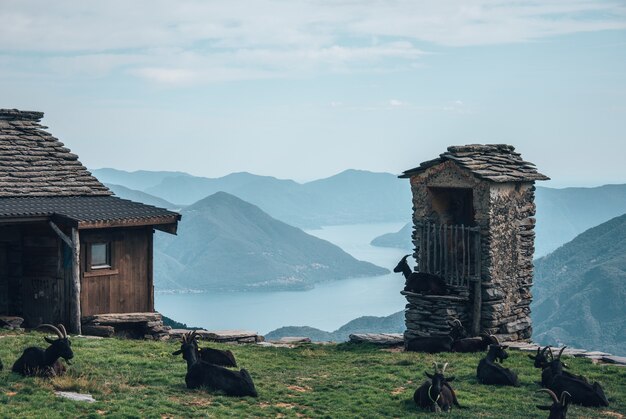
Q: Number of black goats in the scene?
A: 11